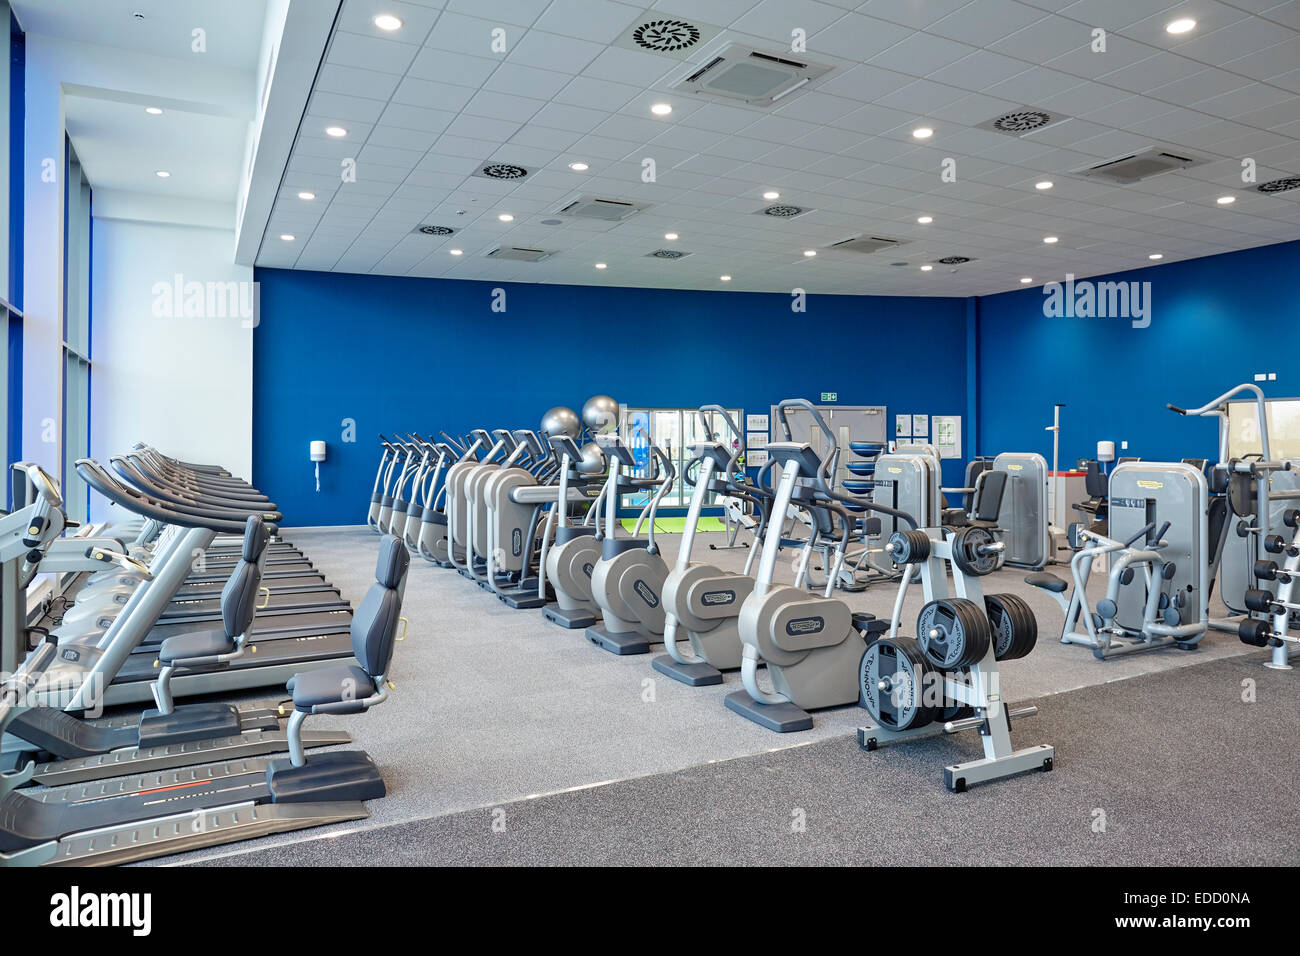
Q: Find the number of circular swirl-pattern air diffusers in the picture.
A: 8